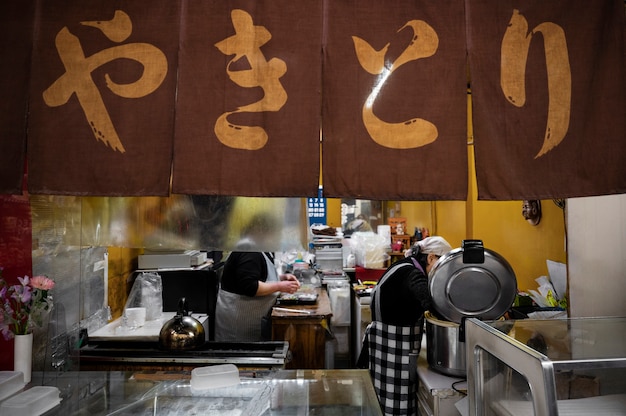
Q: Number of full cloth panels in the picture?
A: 4